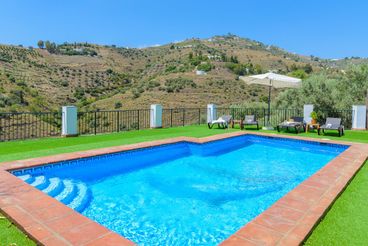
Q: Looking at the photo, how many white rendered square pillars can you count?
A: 5